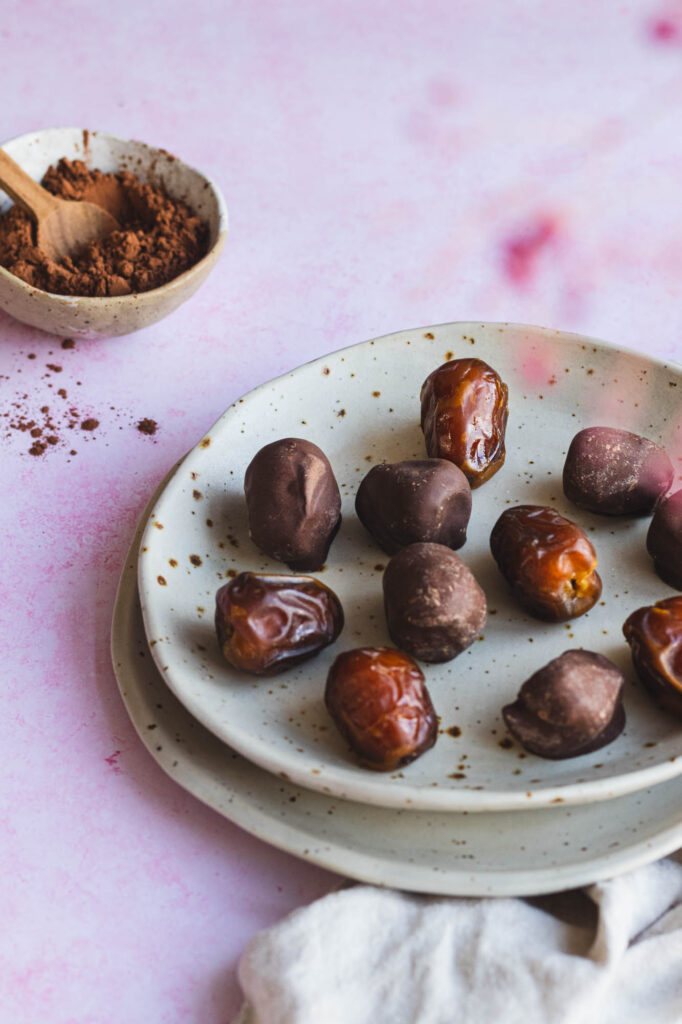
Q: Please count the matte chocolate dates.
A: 6